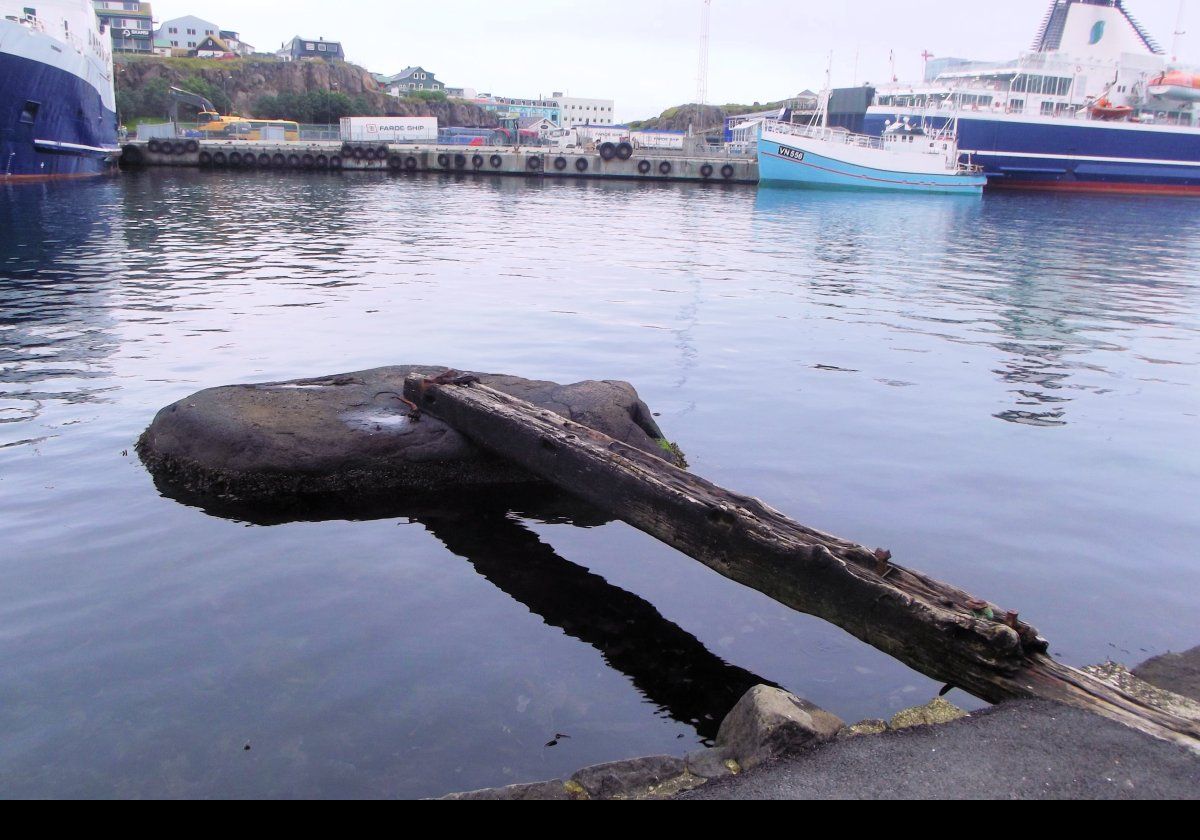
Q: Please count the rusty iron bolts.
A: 3